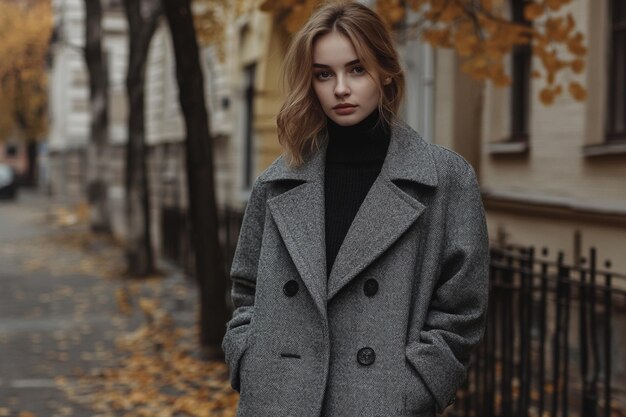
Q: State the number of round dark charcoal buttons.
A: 3